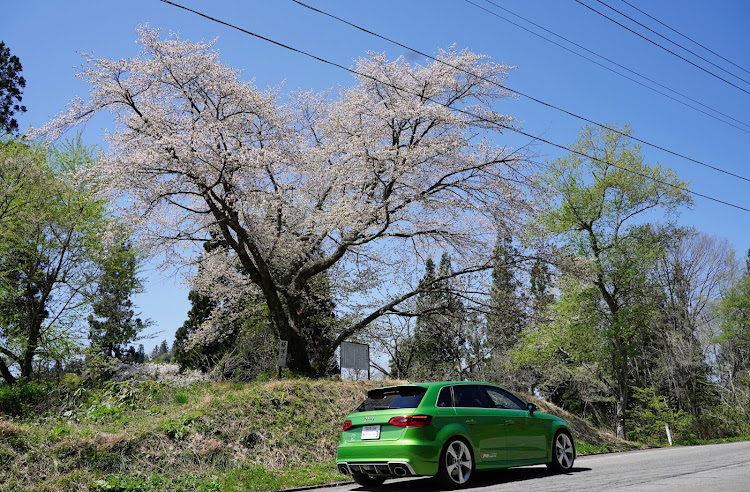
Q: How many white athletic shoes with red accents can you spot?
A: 0